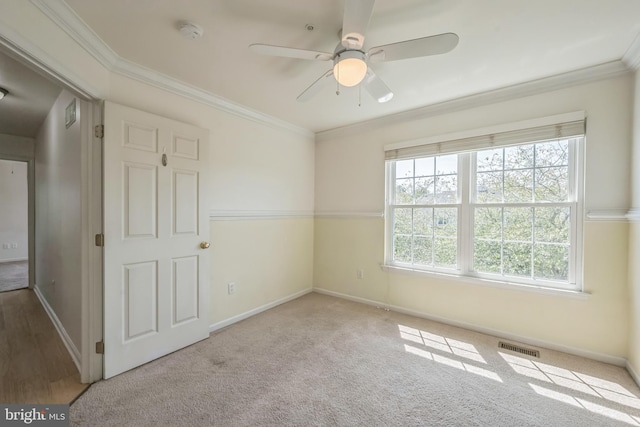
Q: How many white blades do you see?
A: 5